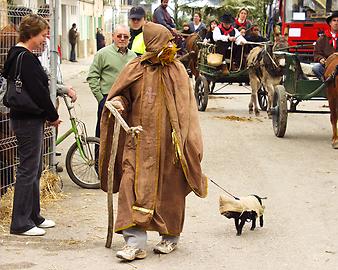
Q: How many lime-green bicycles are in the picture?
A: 1